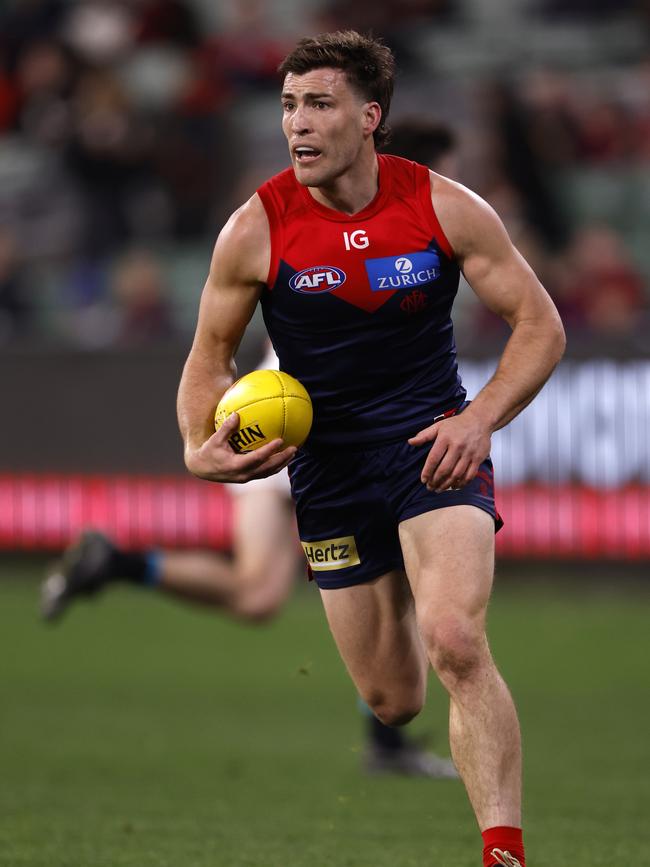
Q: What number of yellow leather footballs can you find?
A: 1